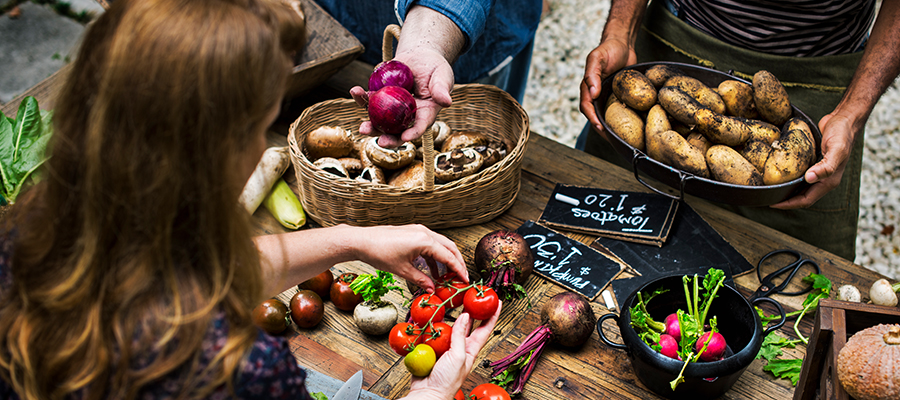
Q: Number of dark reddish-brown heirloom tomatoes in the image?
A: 4